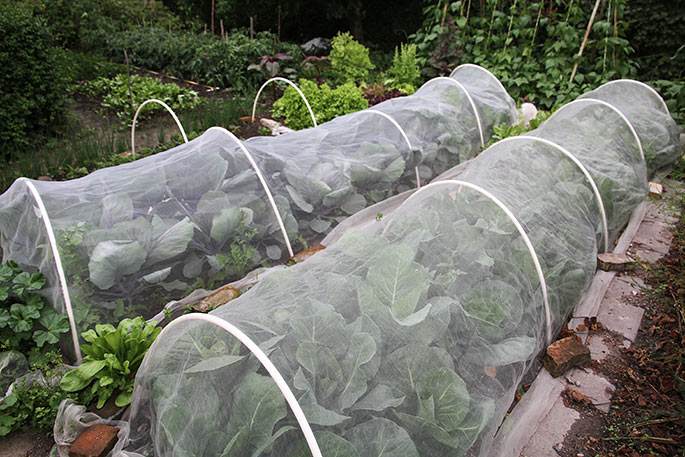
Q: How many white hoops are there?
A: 12